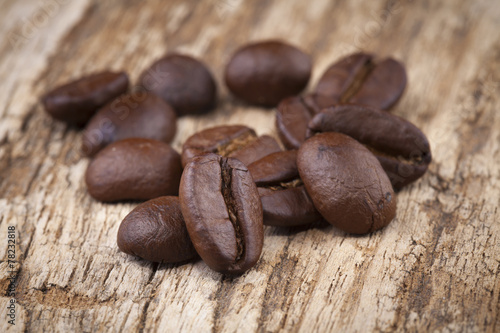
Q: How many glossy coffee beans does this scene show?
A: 13